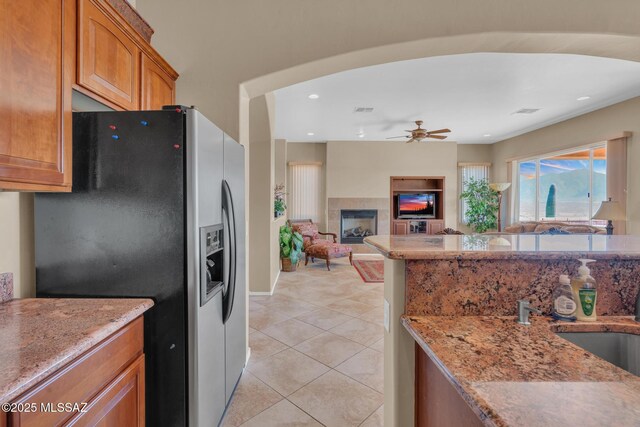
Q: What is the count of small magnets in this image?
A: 5